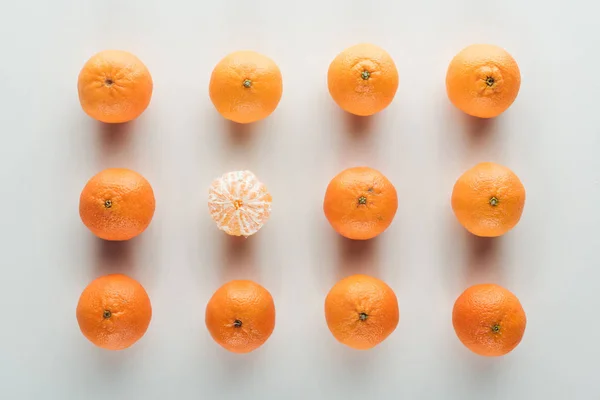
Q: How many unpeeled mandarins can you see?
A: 11